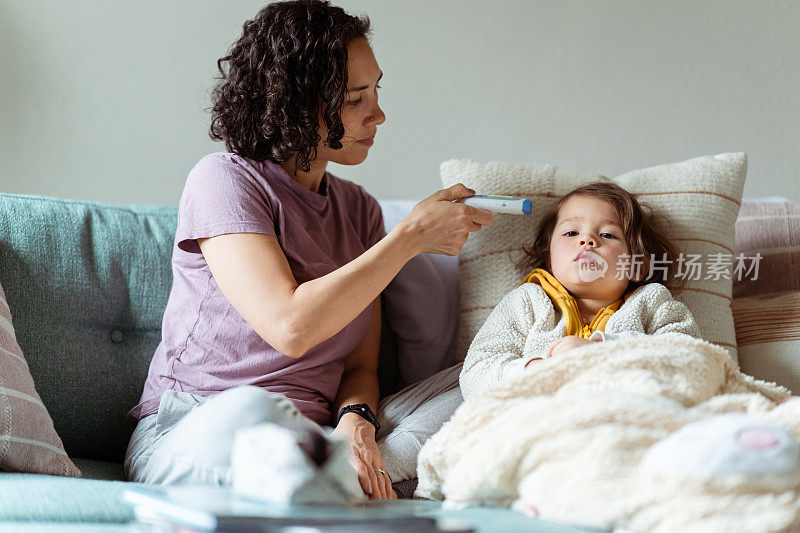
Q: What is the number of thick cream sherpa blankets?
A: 1